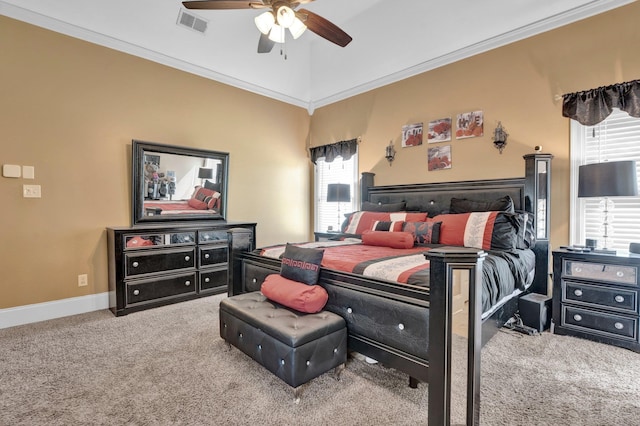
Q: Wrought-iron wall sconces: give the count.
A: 2